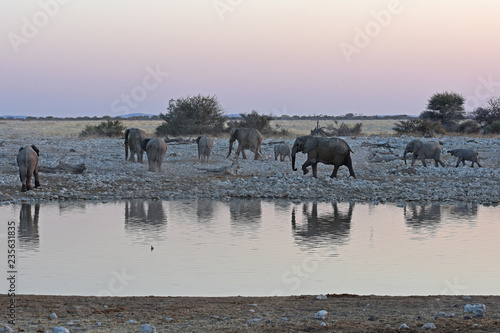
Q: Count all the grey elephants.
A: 9